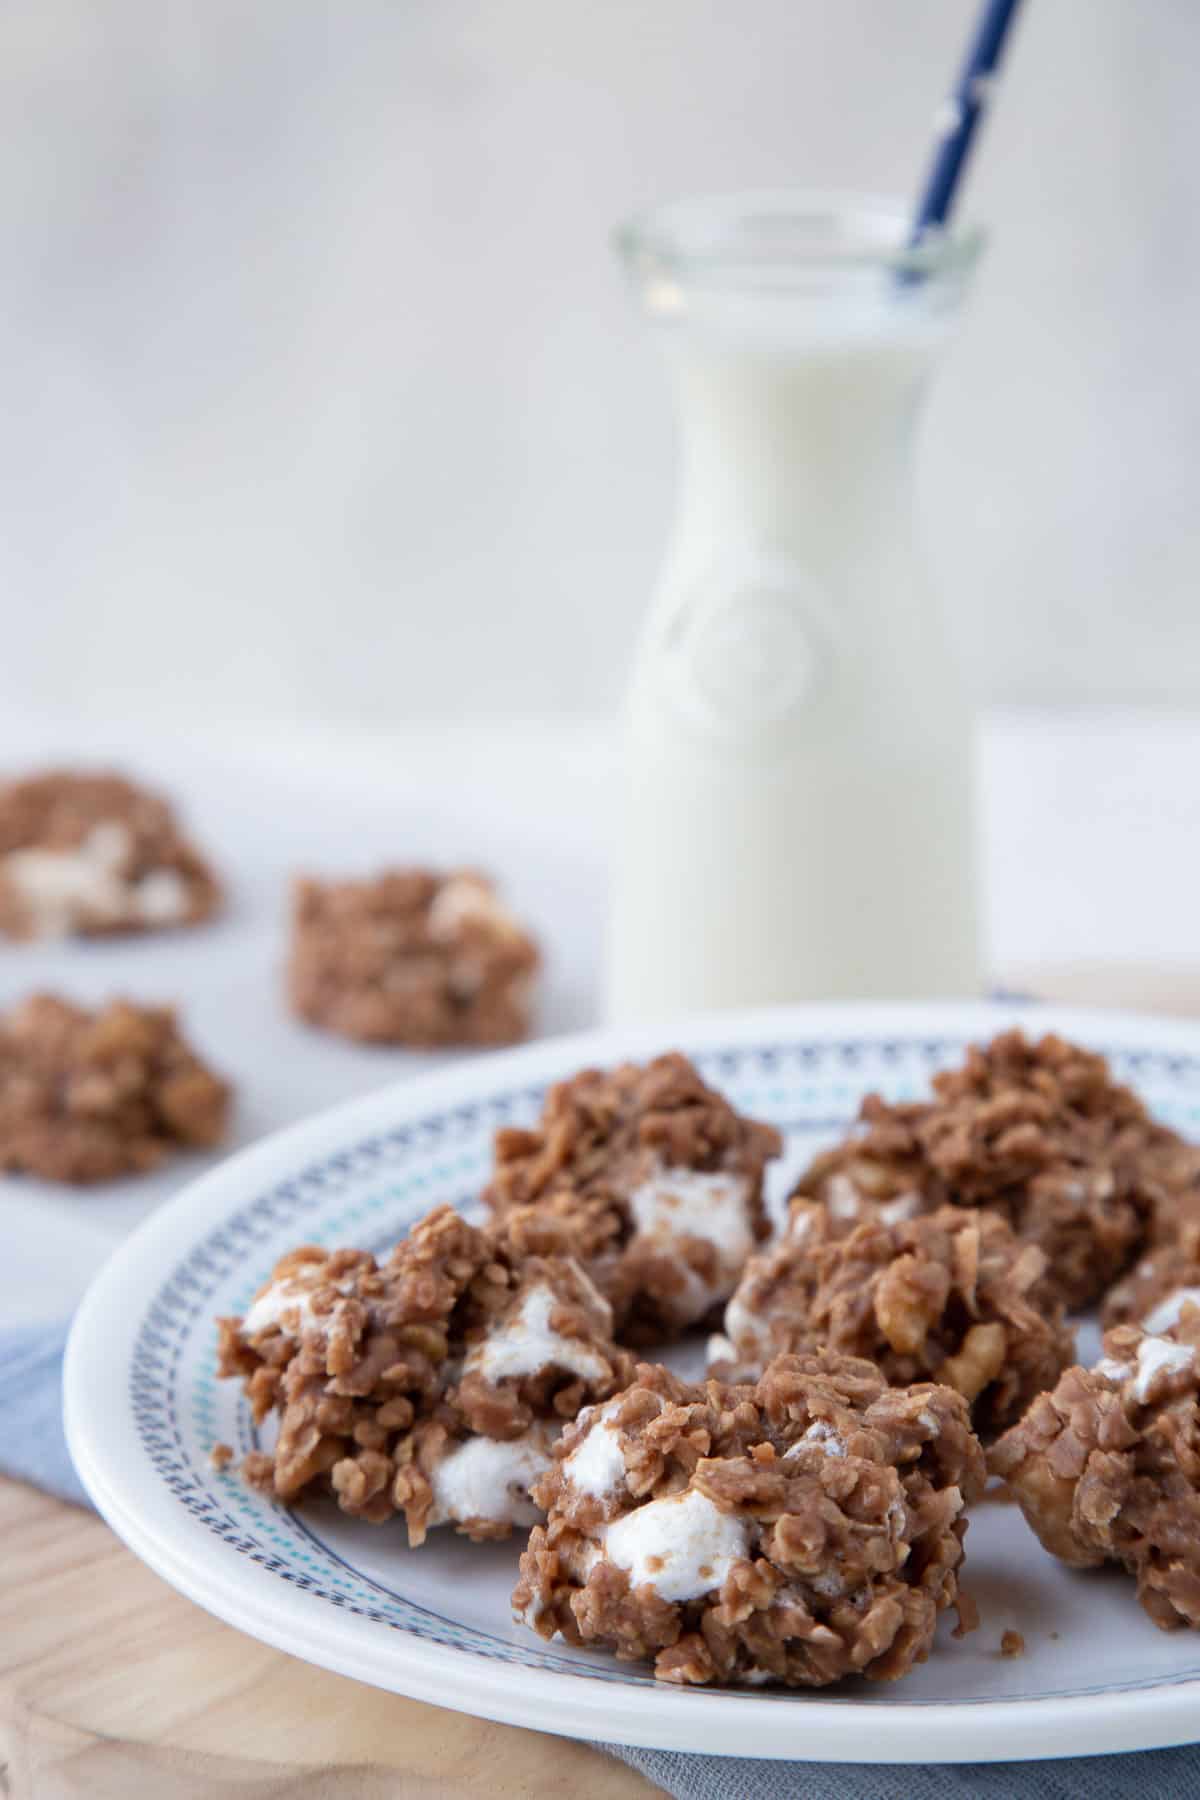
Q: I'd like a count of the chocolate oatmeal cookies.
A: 10